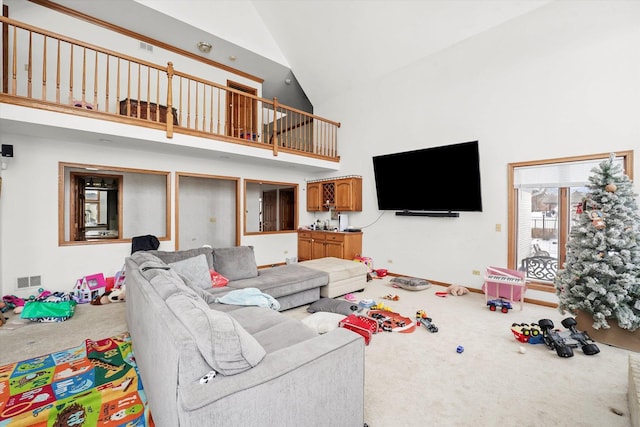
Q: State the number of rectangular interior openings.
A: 3